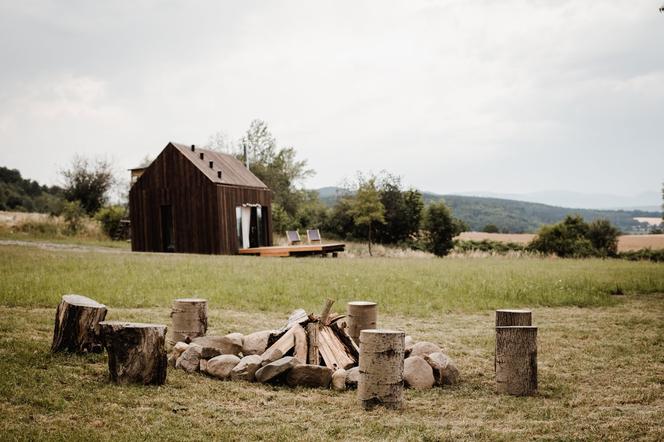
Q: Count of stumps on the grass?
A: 7